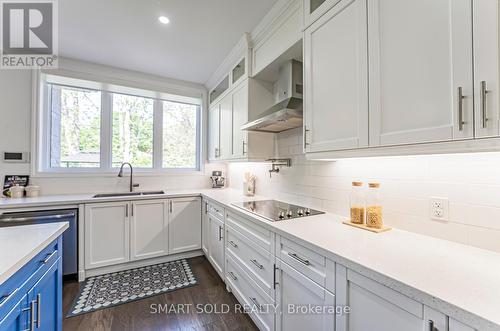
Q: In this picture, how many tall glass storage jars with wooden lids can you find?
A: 2